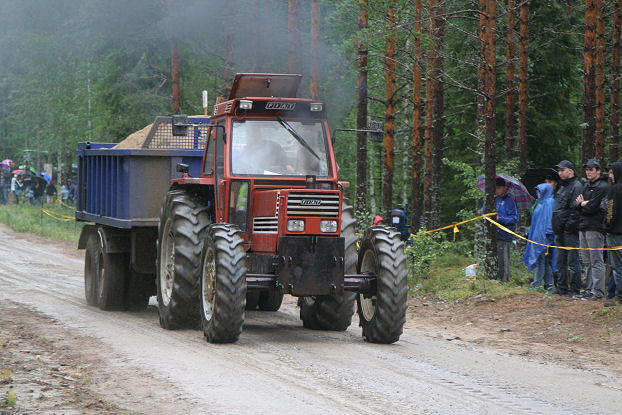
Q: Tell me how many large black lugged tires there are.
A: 4